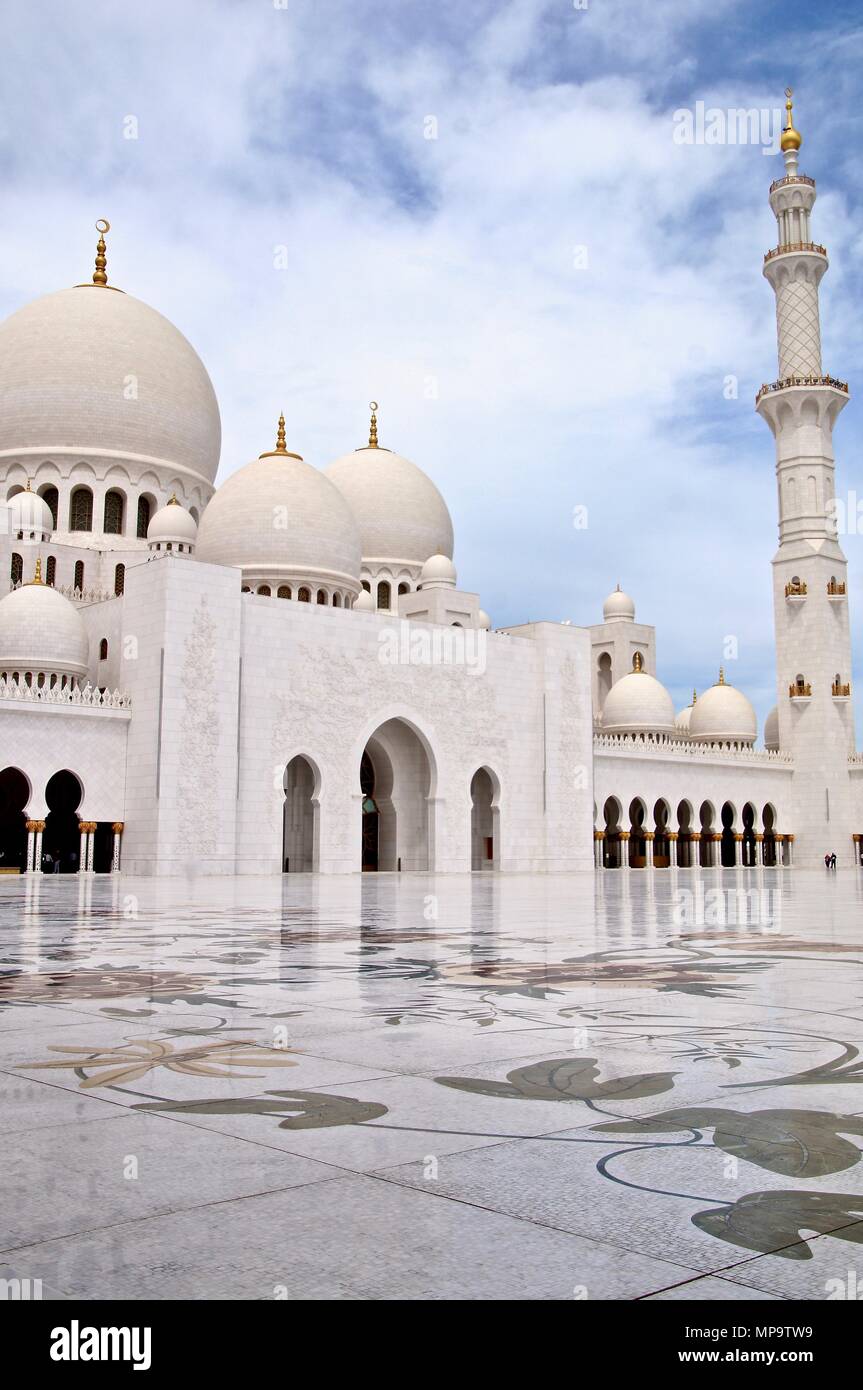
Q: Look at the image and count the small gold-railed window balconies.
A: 4